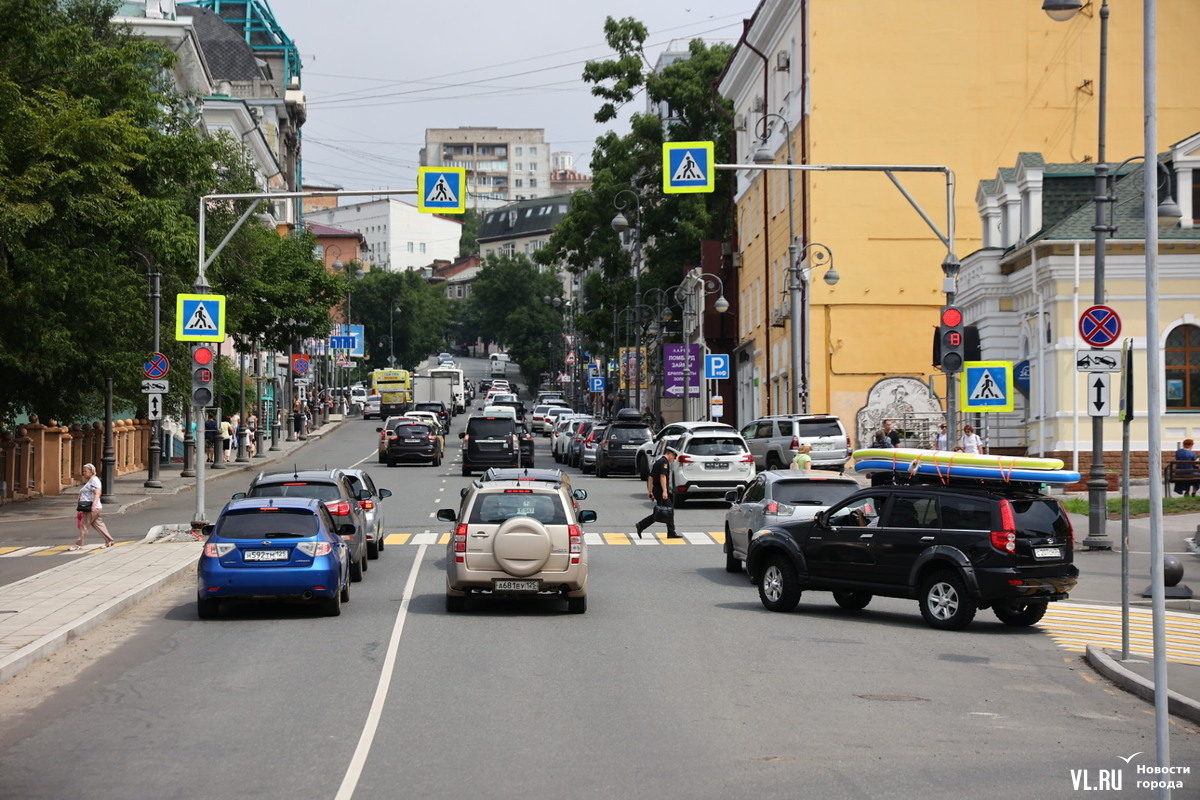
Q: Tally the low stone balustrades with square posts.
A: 1